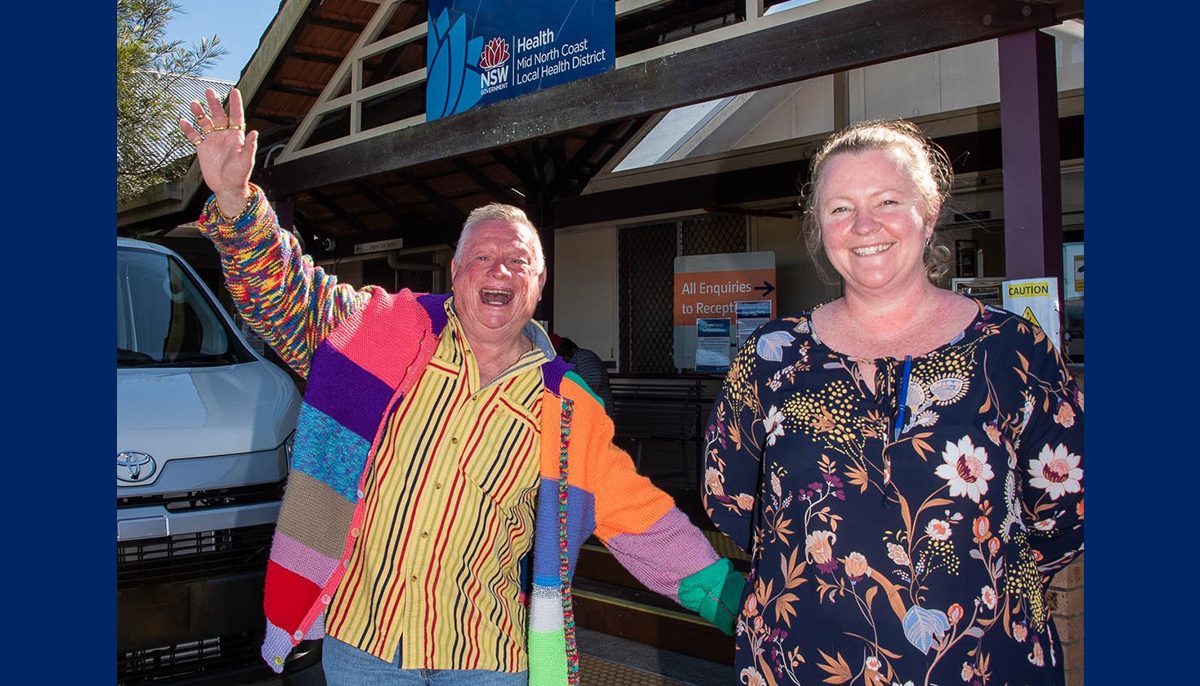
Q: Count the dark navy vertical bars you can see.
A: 2